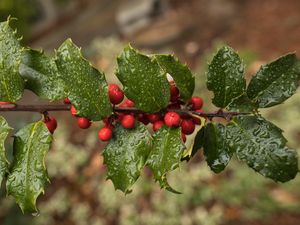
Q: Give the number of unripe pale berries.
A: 0